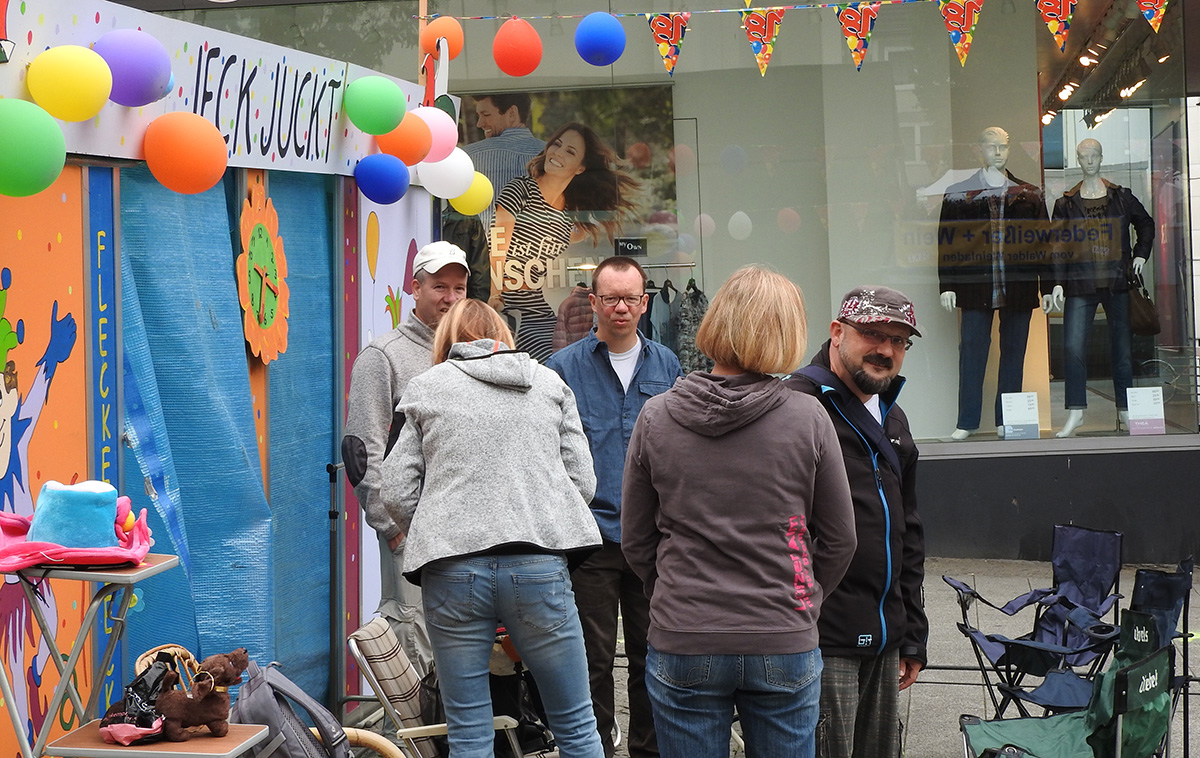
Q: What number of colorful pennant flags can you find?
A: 6